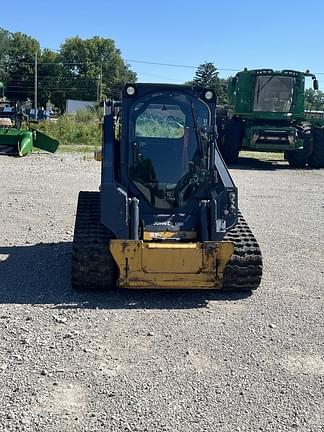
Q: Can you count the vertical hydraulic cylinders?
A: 2